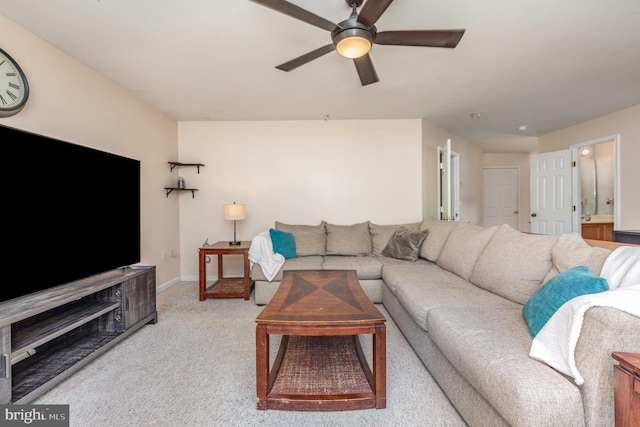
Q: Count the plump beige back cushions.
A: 7